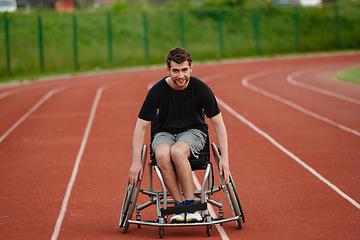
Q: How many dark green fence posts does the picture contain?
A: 10